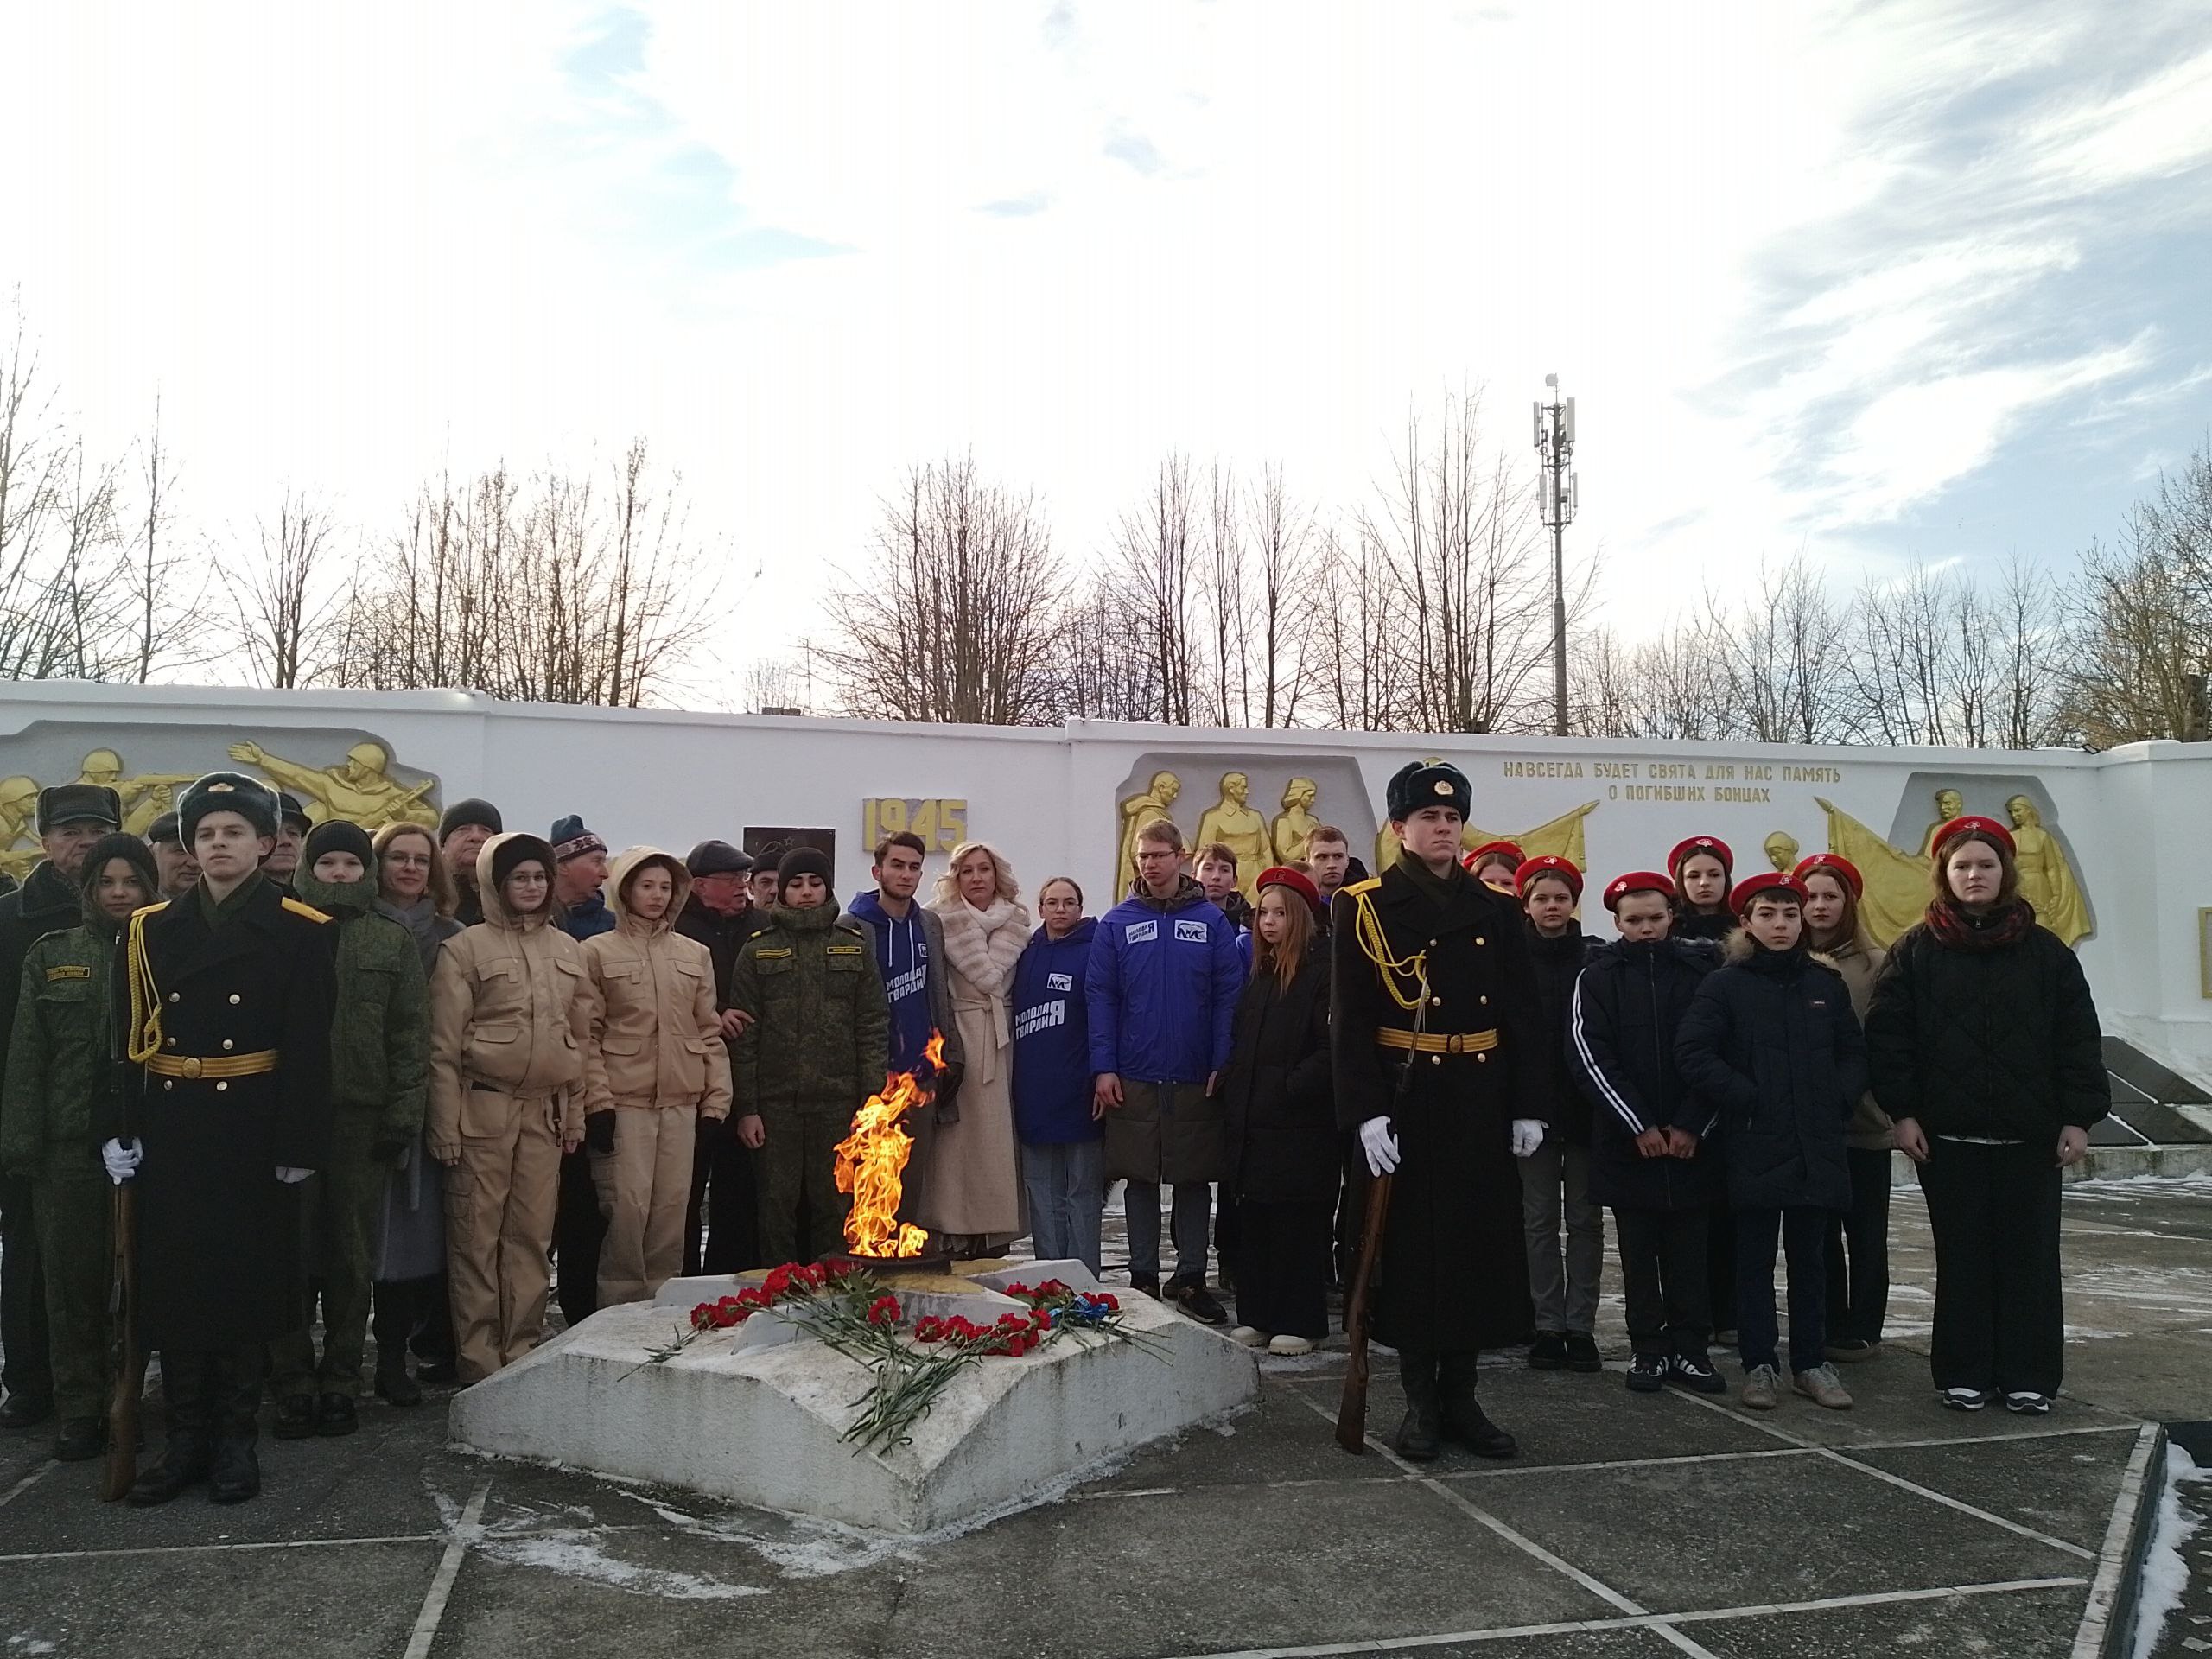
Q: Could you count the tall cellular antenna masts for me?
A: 1